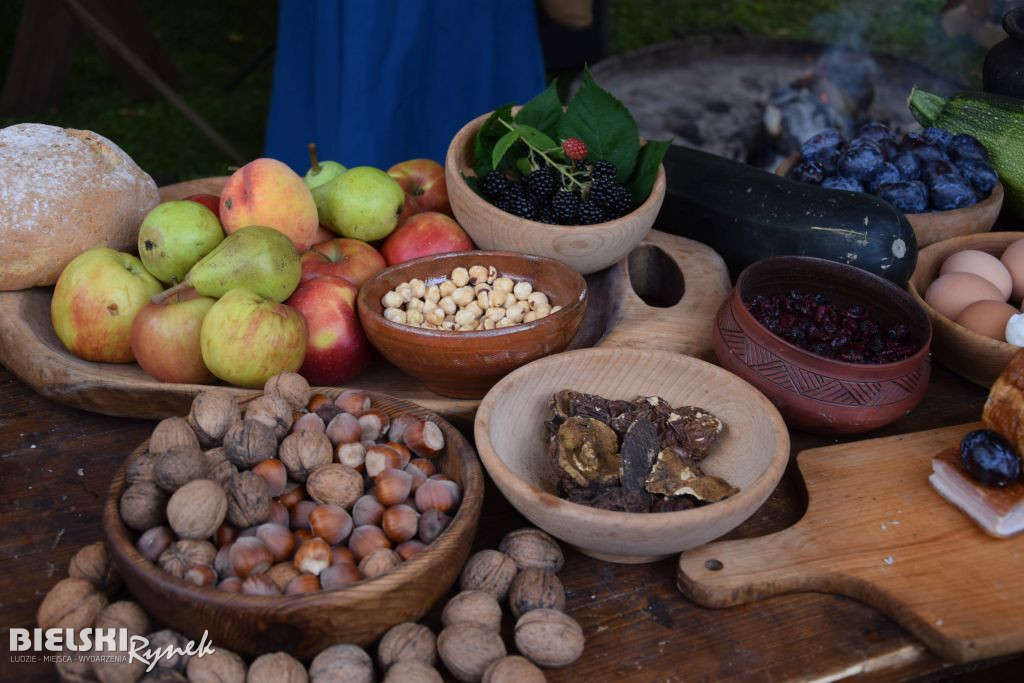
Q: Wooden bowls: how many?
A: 5